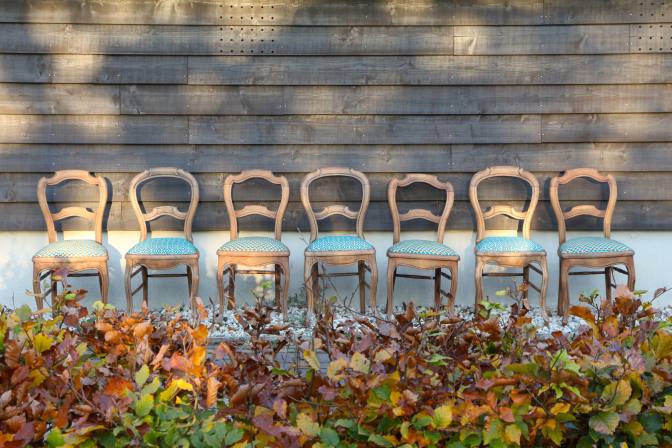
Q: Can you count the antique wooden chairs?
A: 7